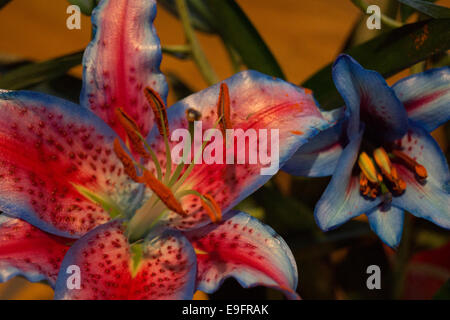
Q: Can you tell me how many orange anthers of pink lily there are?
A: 6